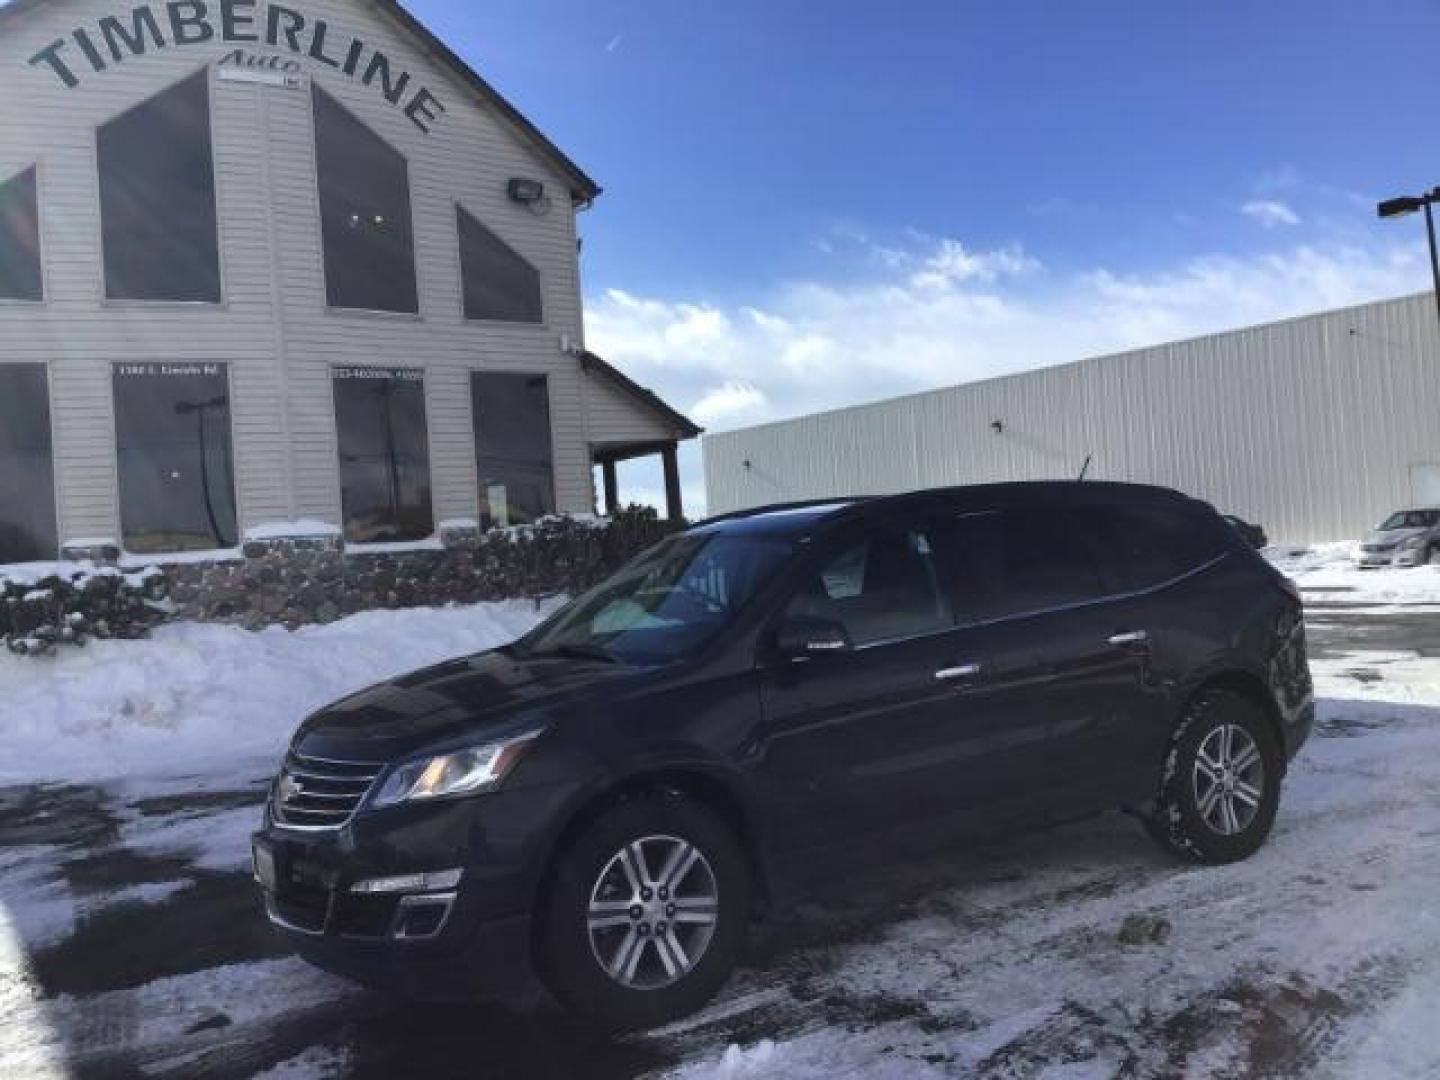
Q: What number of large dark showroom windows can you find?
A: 8